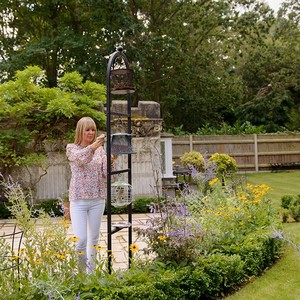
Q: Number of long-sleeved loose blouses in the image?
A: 1